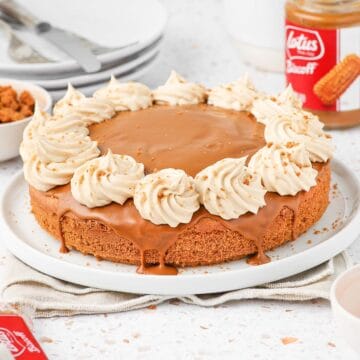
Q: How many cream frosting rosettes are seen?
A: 12